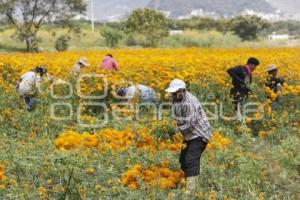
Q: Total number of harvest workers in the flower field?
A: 7